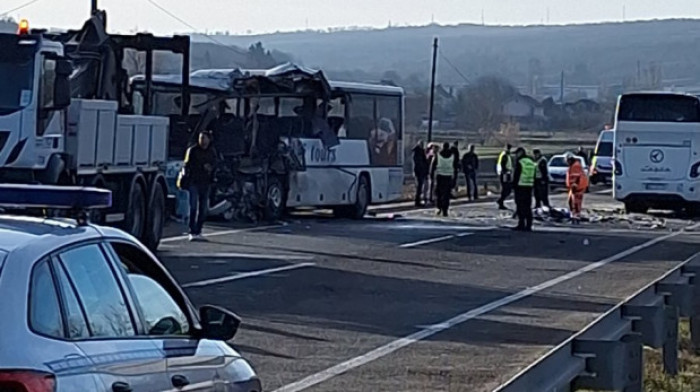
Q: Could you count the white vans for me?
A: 1